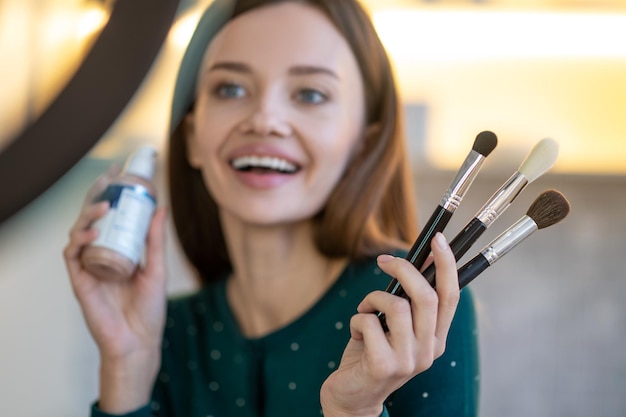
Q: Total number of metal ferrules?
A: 3